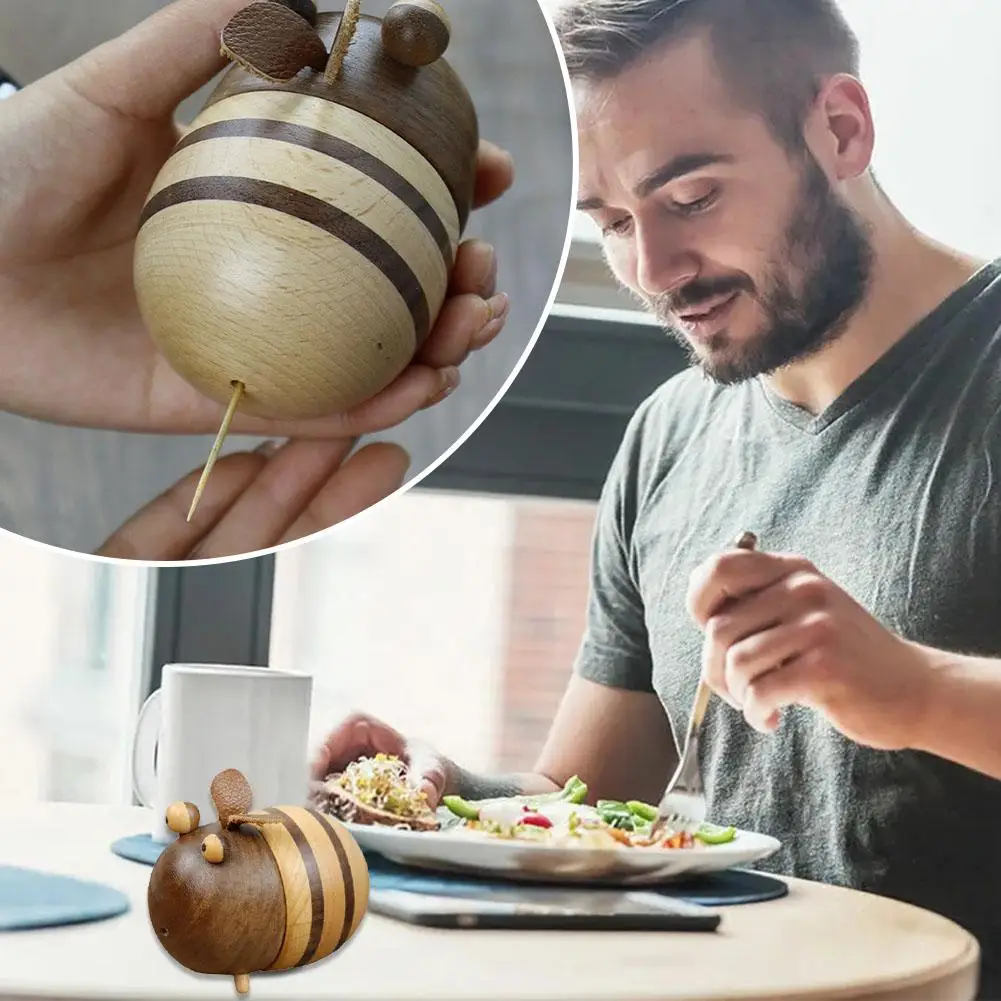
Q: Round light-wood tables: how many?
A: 1